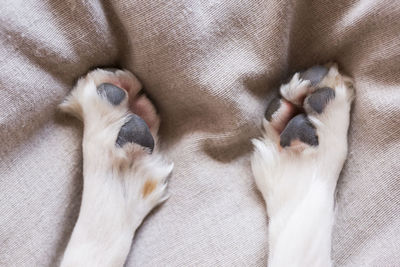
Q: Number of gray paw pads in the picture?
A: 6